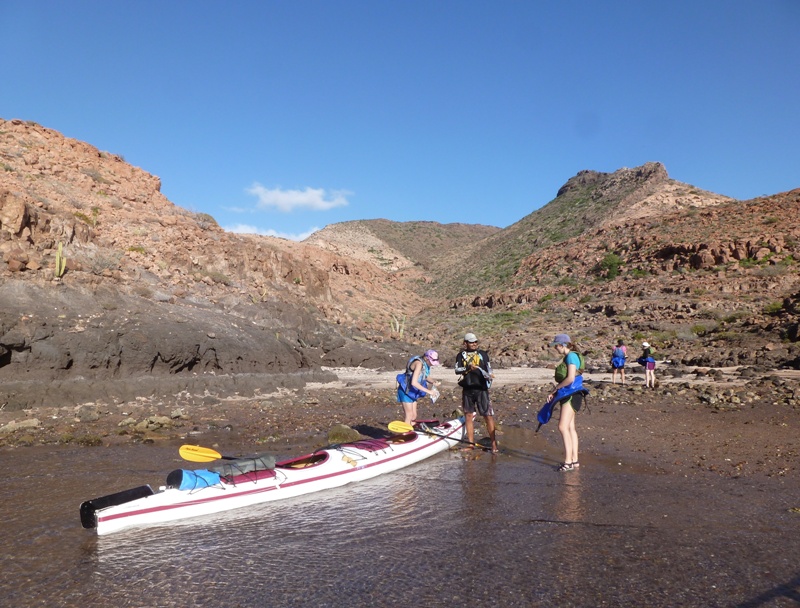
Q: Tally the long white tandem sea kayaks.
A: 1